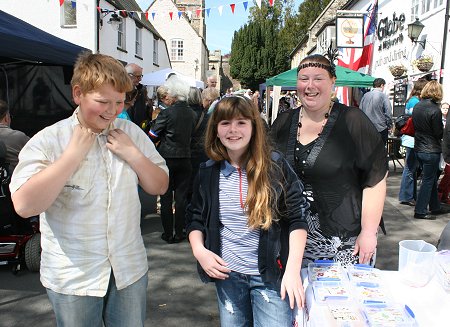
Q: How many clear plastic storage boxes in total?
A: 6